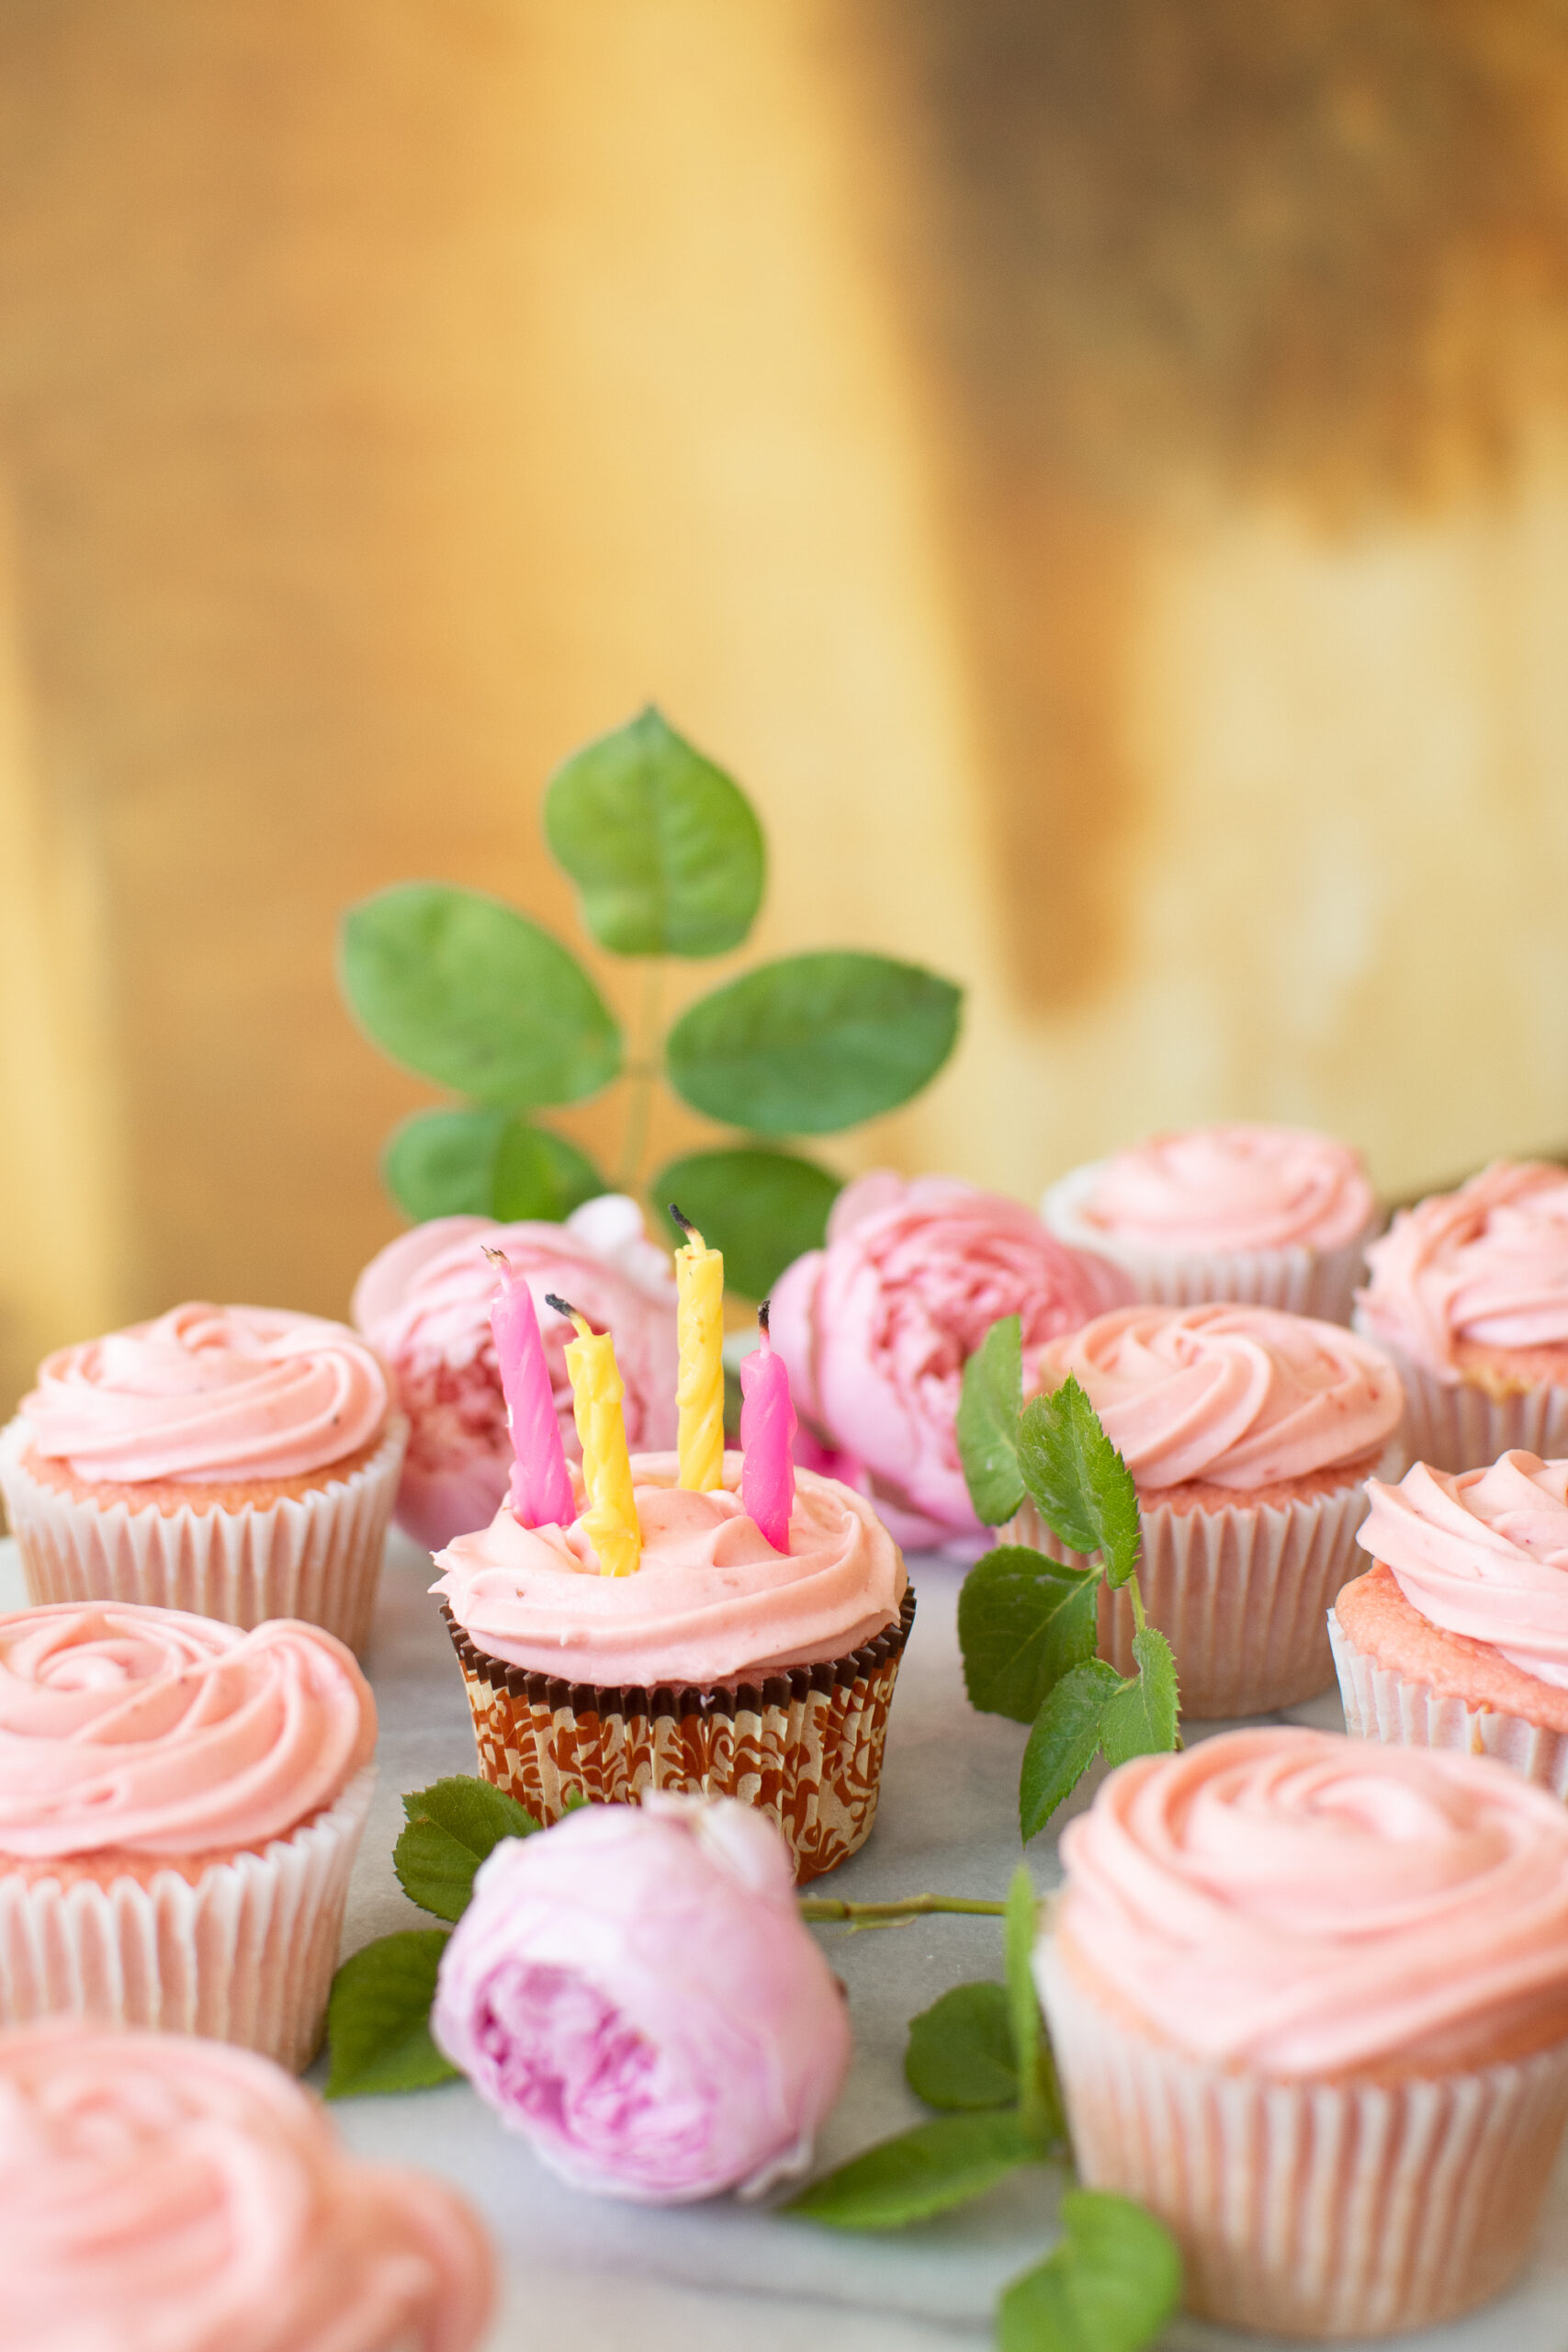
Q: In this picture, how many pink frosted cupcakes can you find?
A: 9